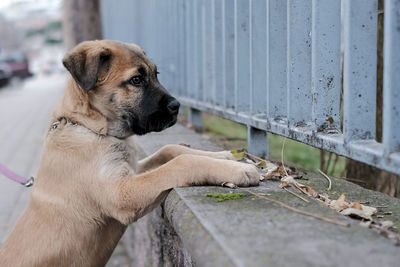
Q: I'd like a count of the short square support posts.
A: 2